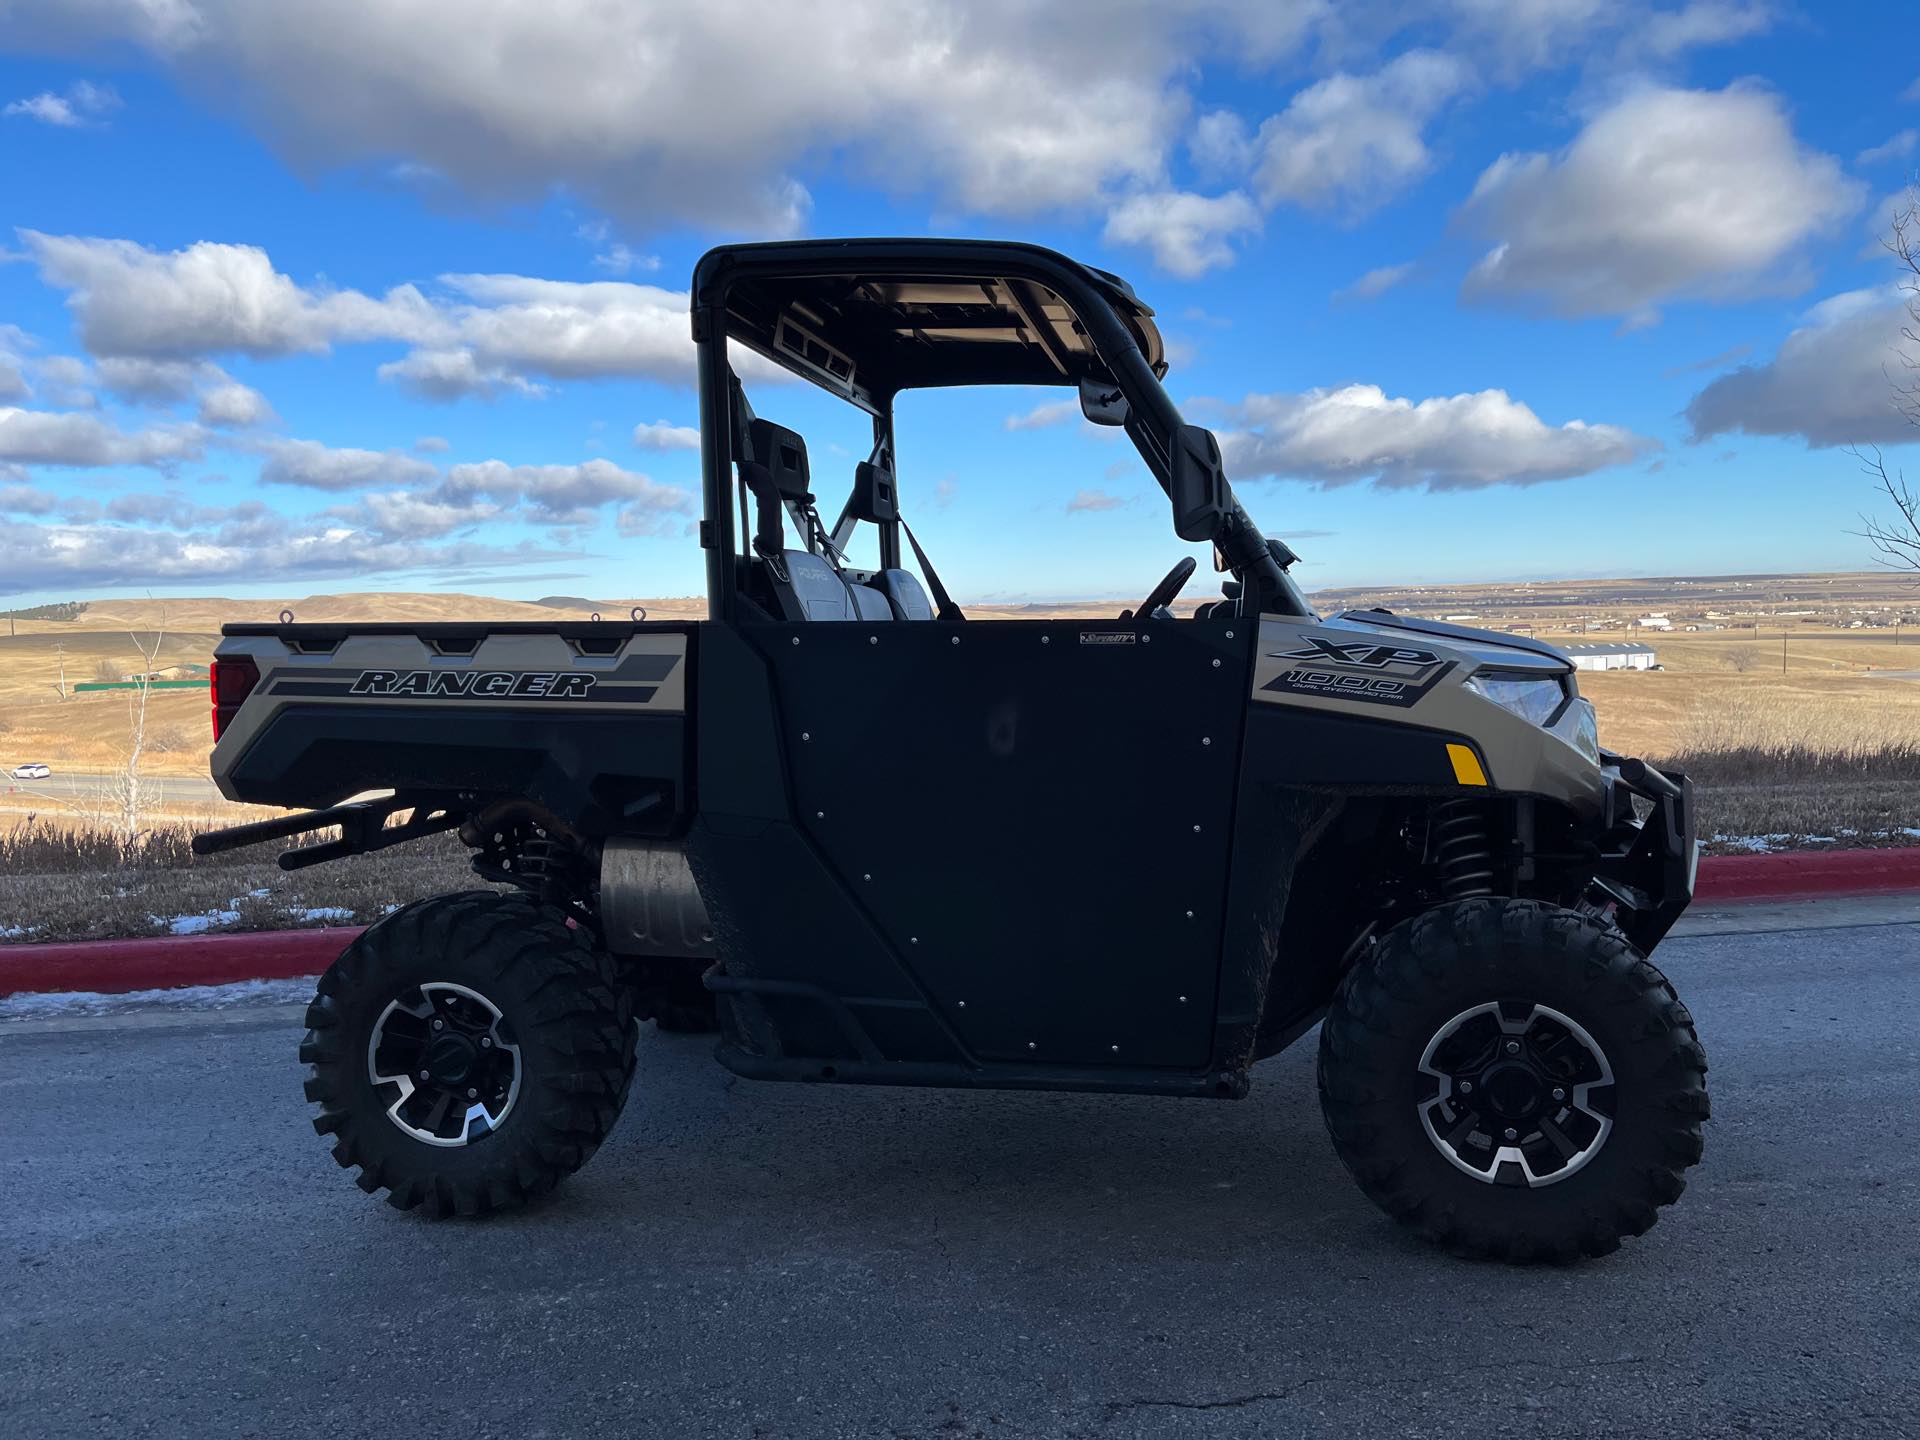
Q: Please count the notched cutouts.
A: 3